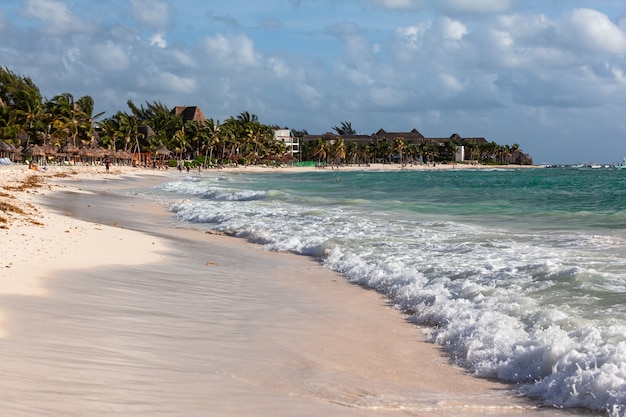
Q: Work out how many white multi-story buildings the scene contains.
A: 1